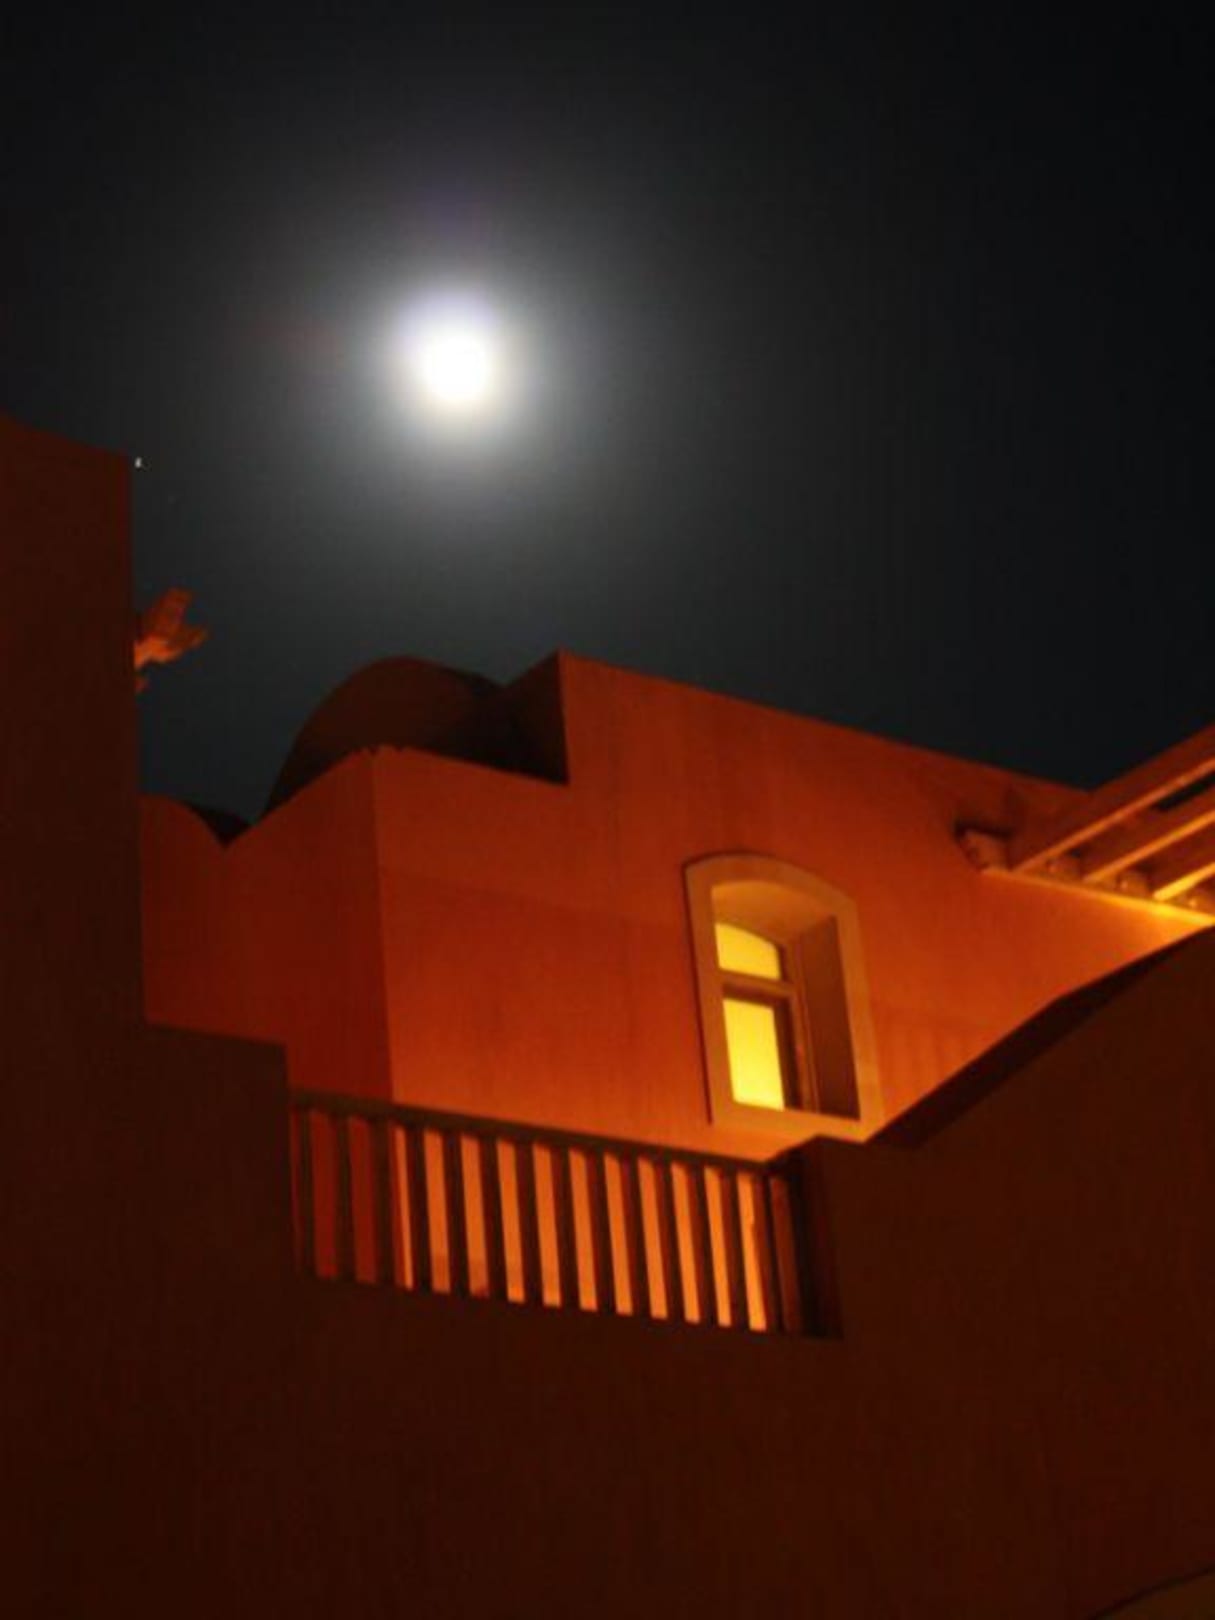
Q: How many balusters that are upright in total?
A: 14